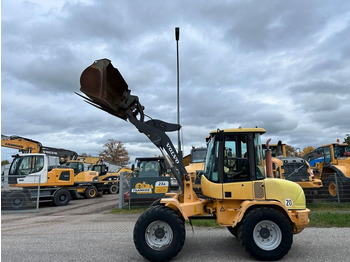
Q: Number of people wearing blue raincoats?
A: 0